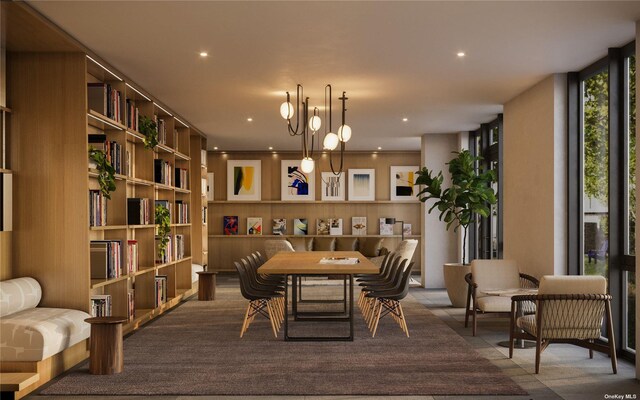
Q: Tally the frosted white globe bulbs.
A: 5